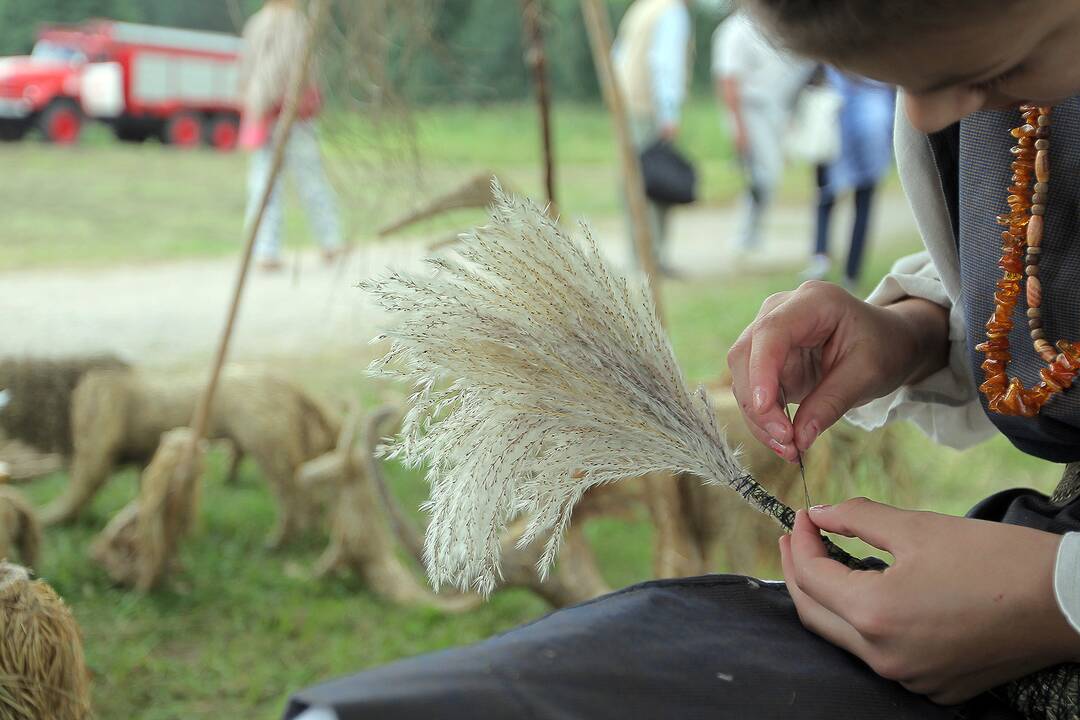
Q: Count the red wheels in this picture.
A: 3